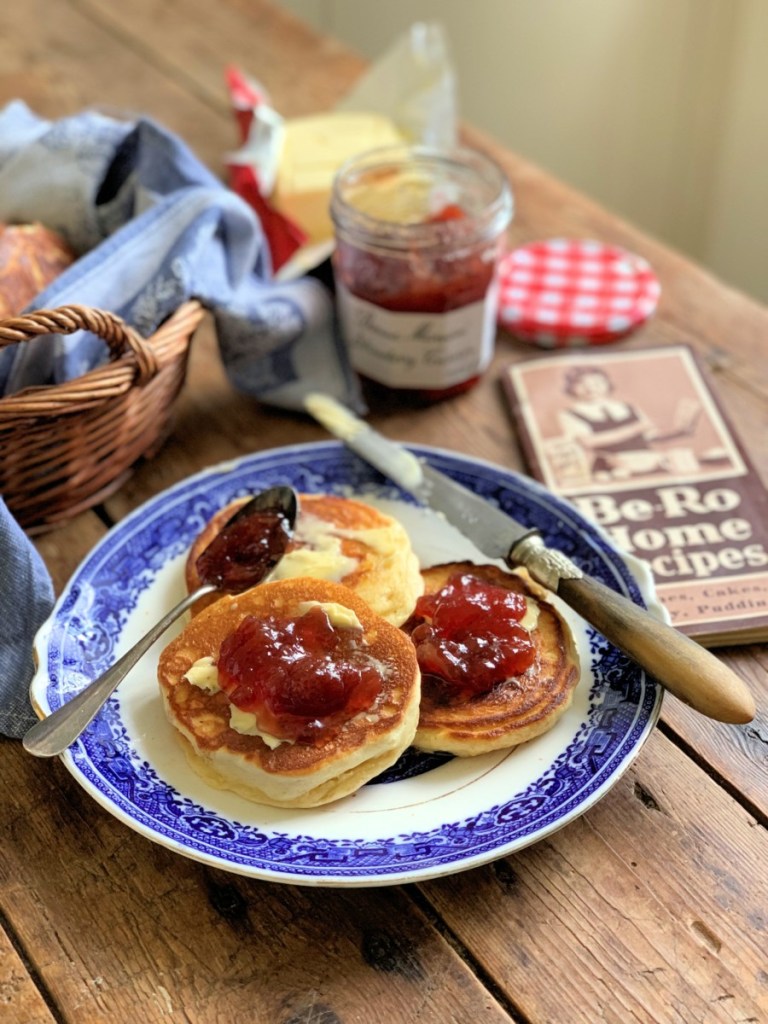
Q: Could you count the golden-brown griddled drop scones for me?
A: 3